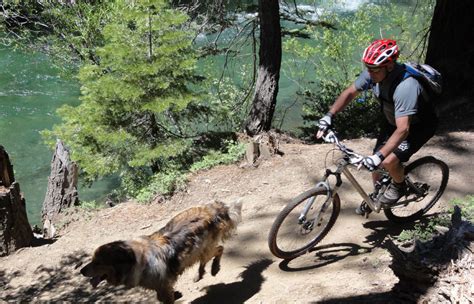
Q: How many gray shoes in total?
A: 2